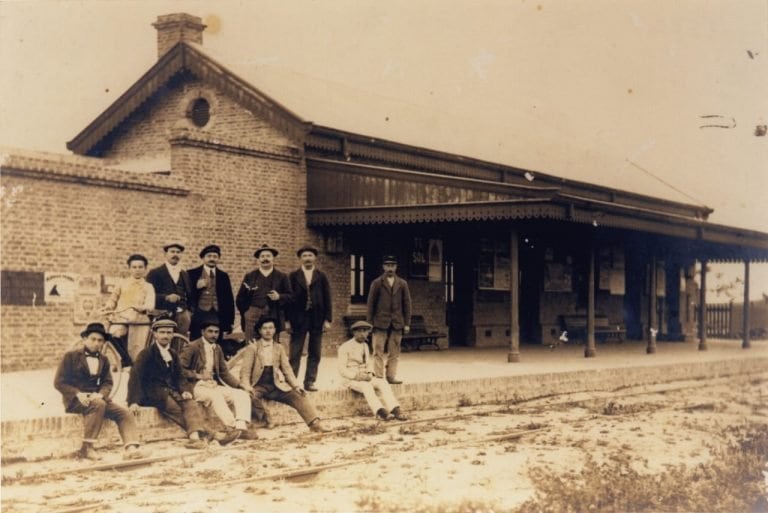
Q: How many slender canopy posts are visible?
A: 5